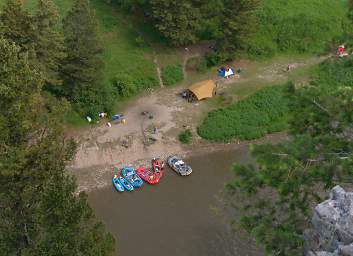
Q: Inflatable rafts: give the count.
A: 6